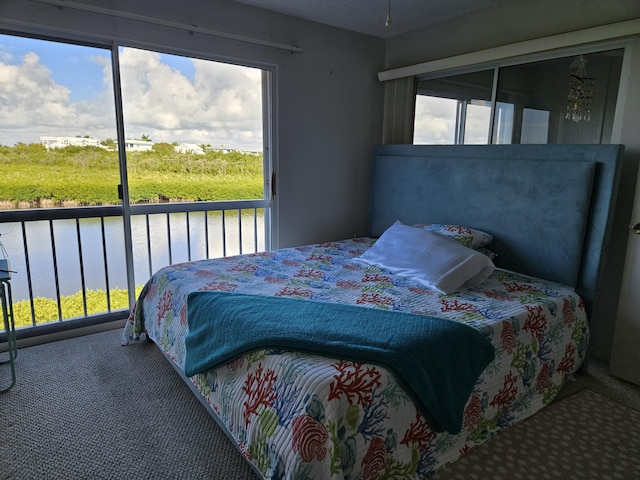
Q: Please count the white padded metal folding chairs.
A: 0